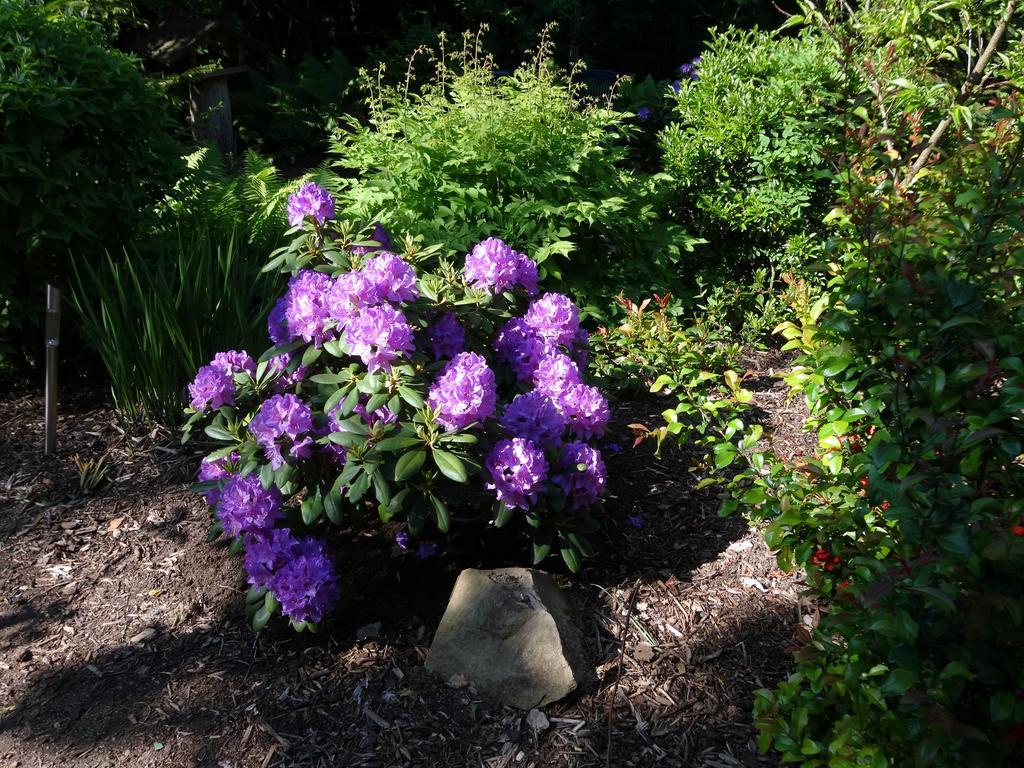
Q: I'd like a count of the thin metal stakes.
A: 1